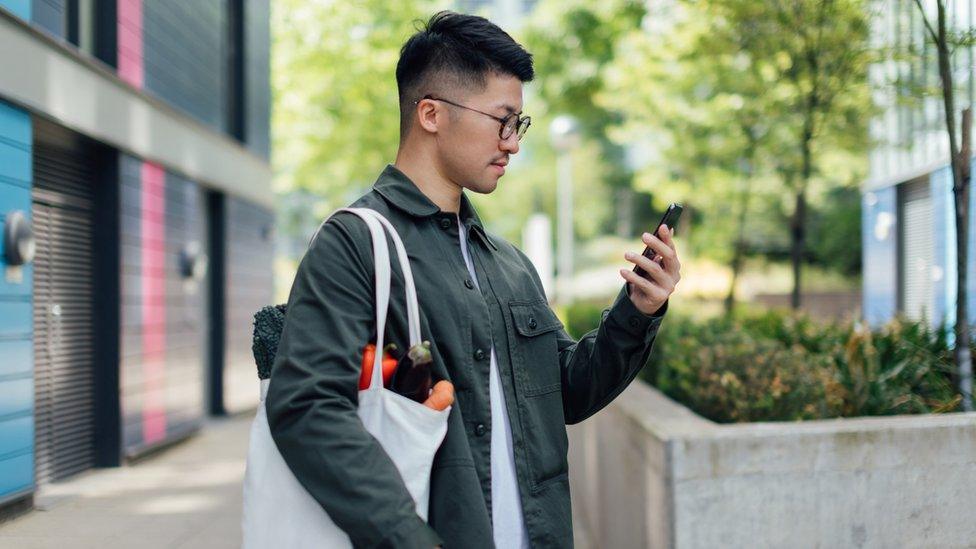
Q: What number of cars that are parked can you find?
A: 0